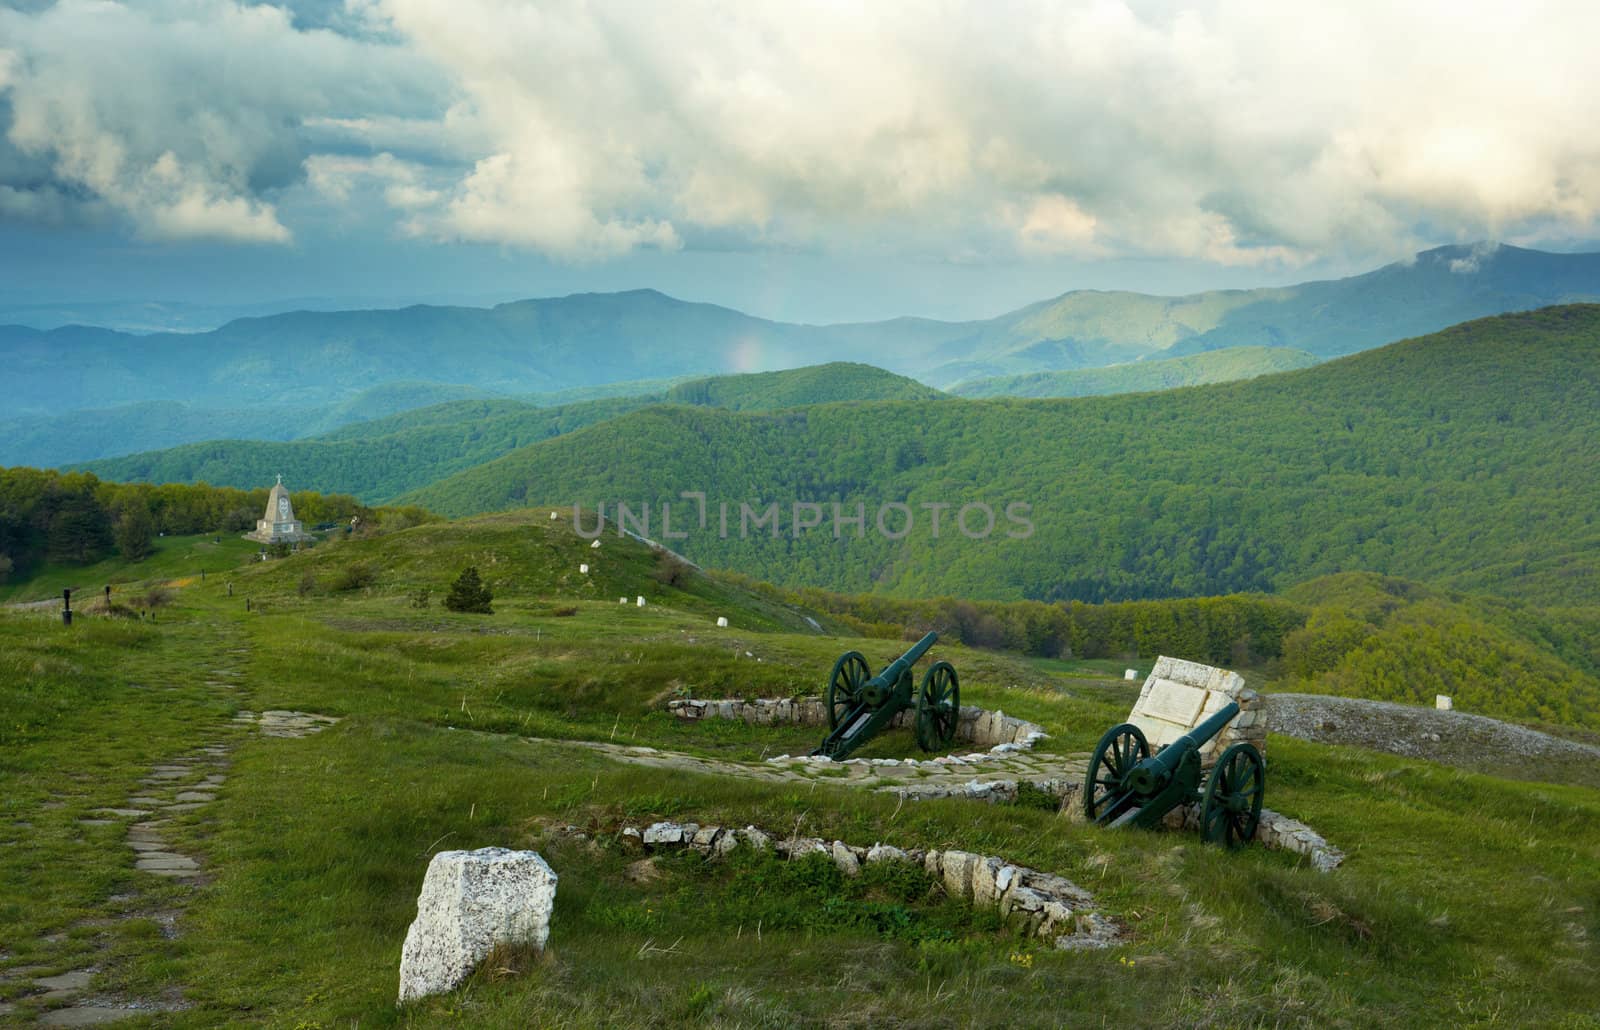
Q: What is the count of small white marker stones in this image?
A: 8